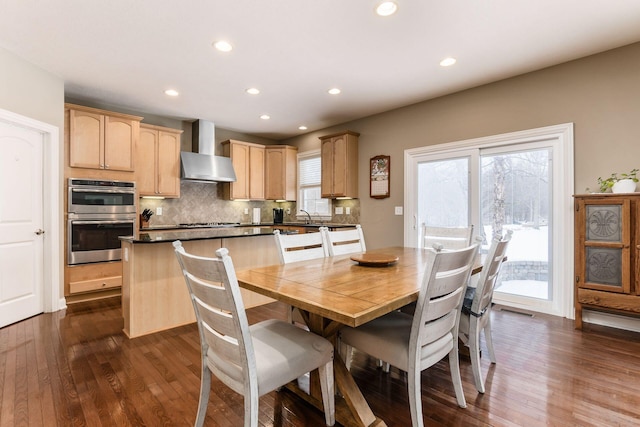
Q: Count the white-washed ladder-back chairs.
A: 6